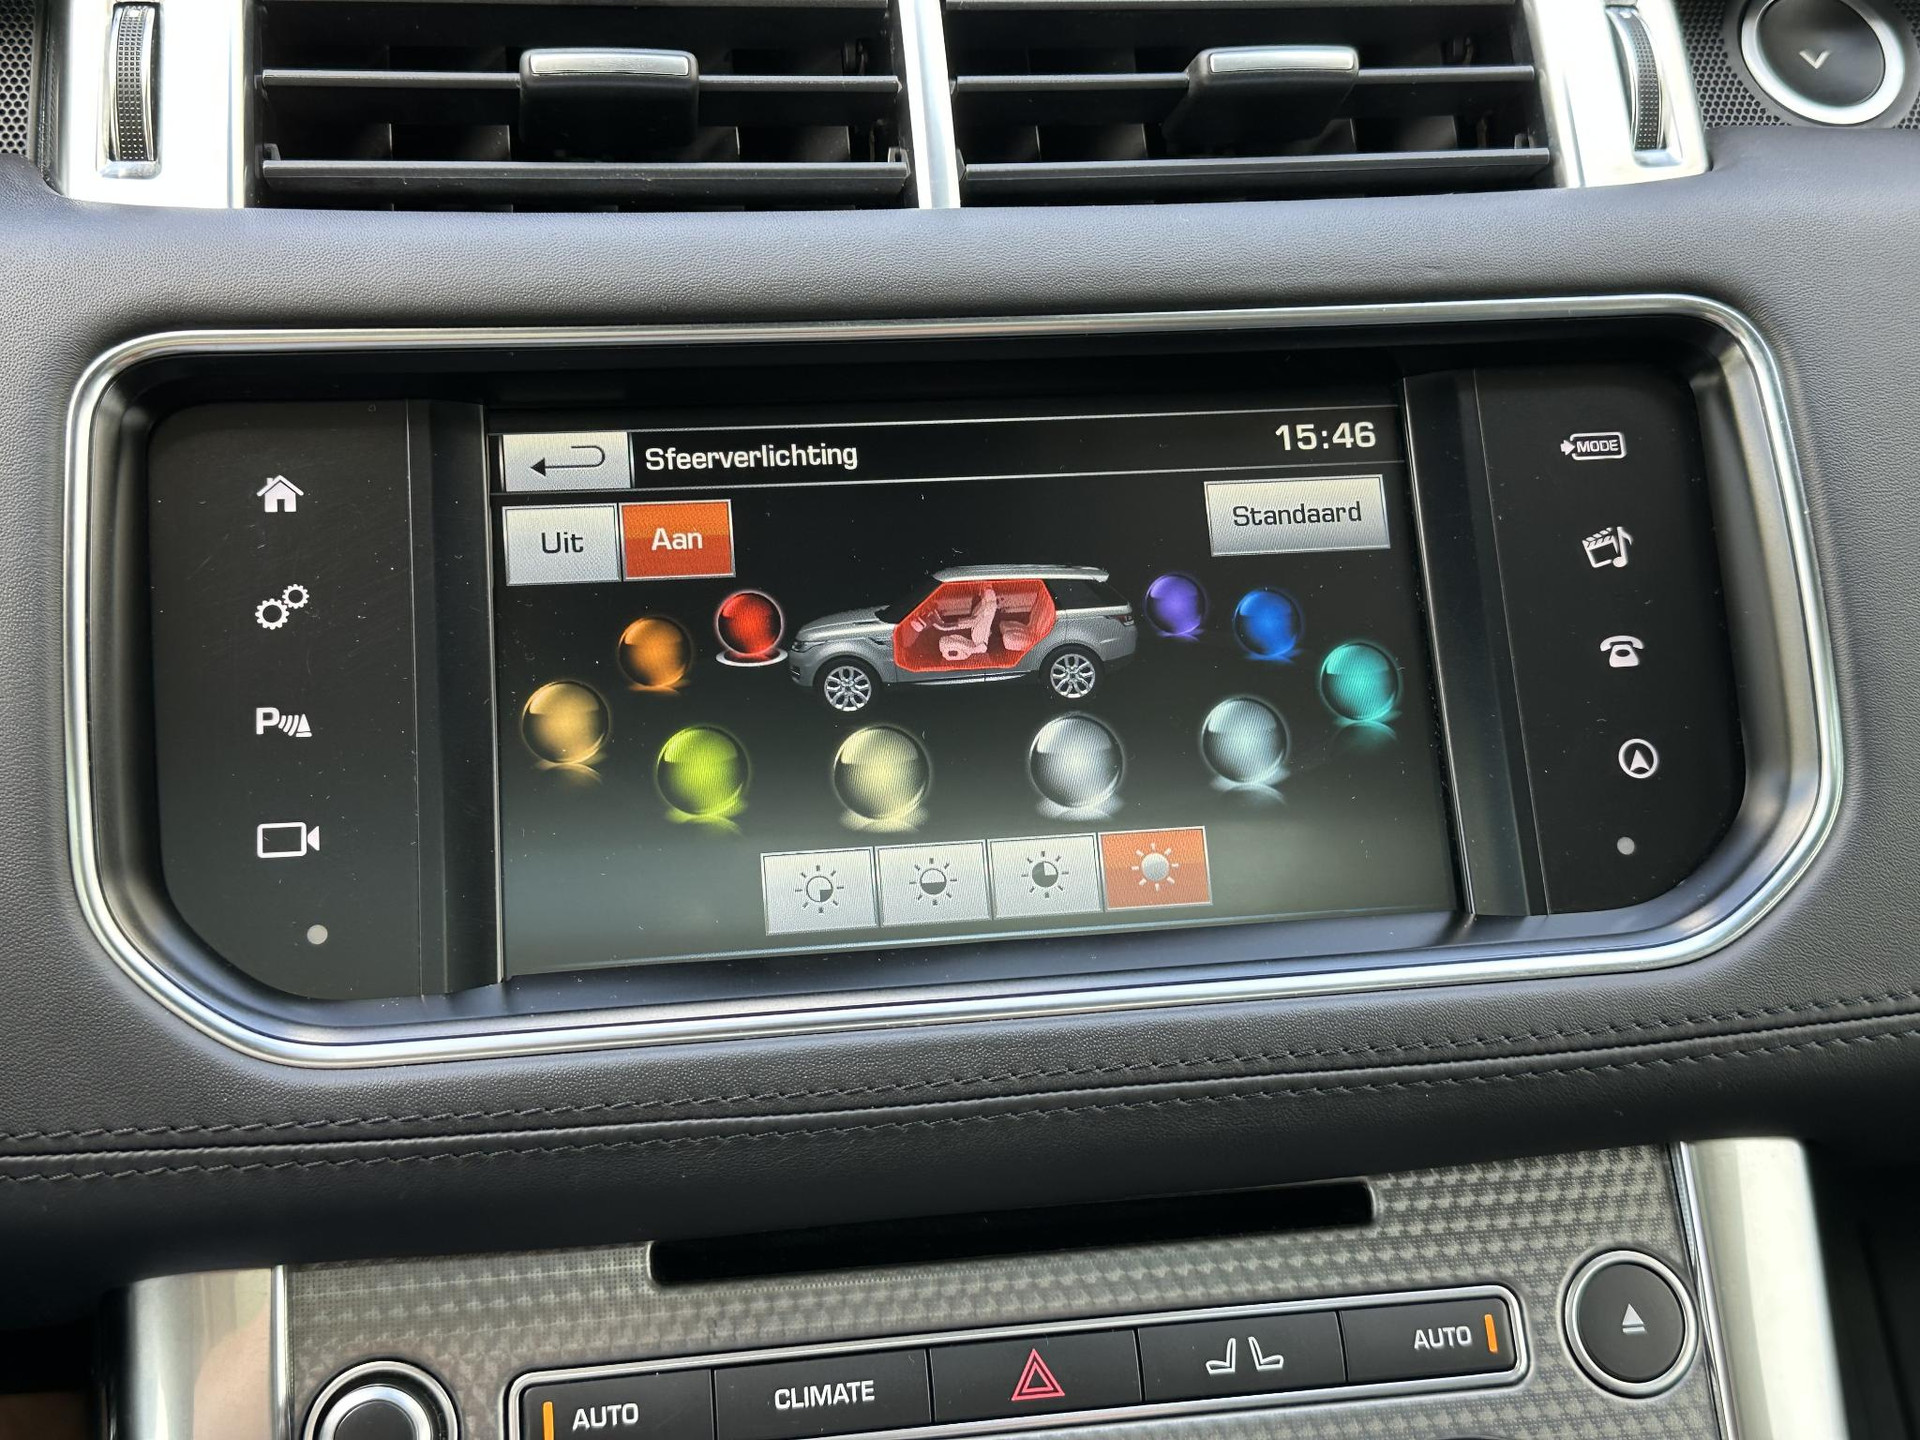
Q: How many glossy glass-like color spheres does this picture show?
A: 10